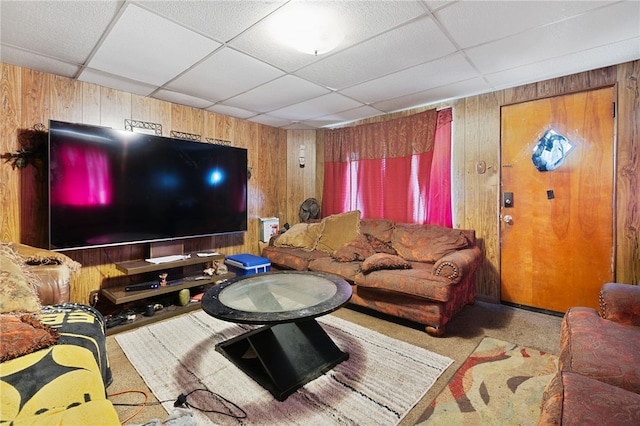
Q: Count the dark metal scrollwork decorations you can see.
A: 3